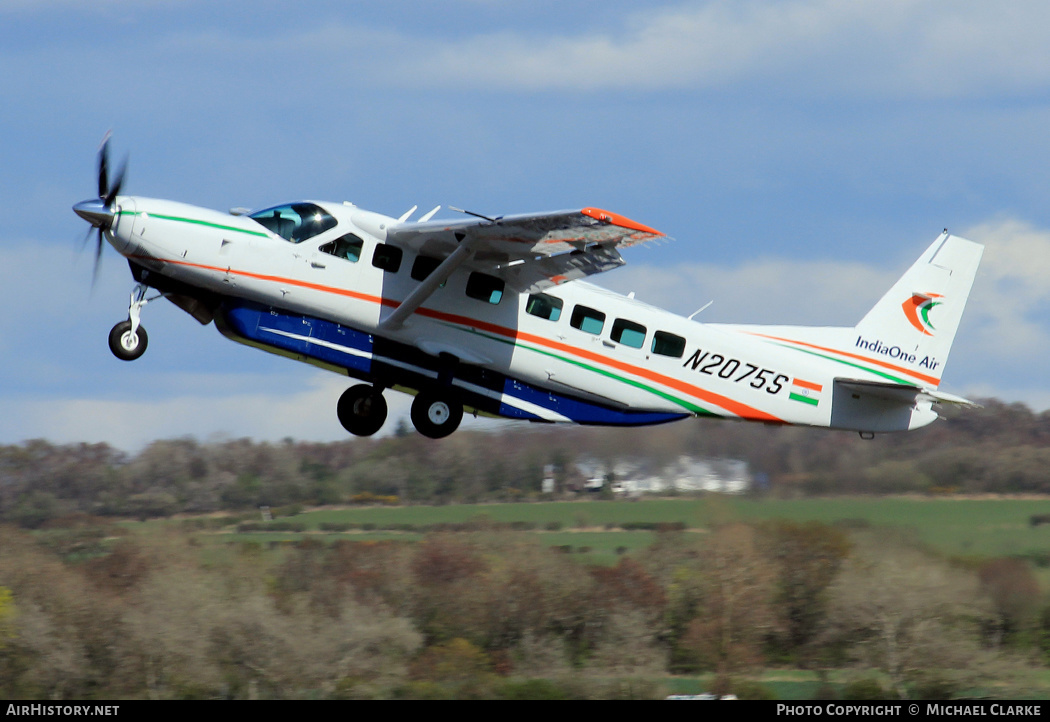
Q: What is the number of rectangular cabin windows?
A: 7